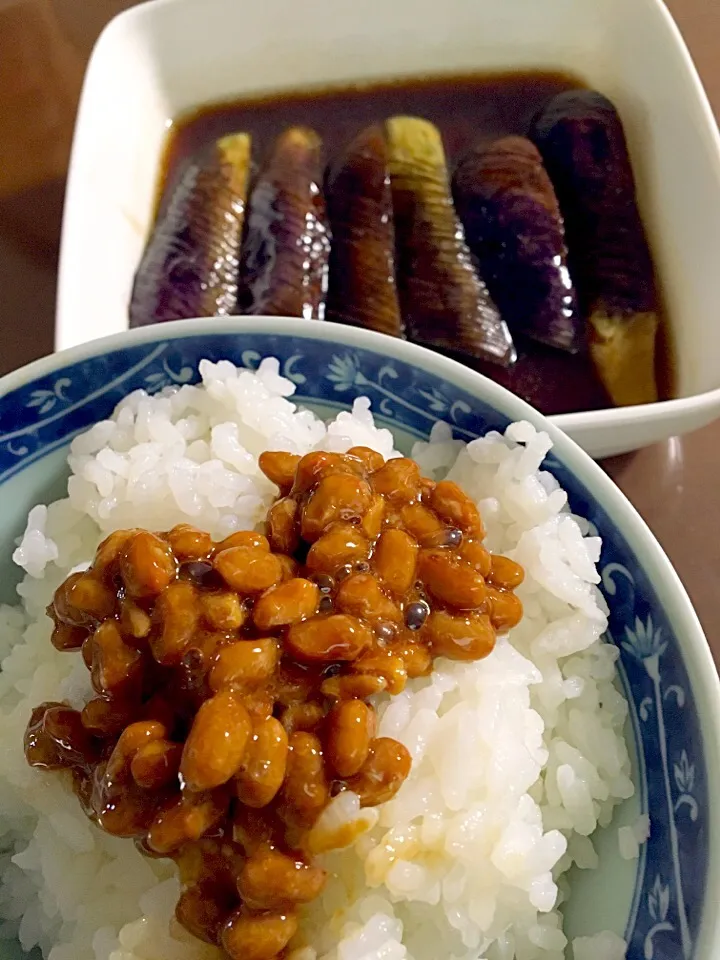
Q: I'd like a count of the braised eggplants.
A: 6